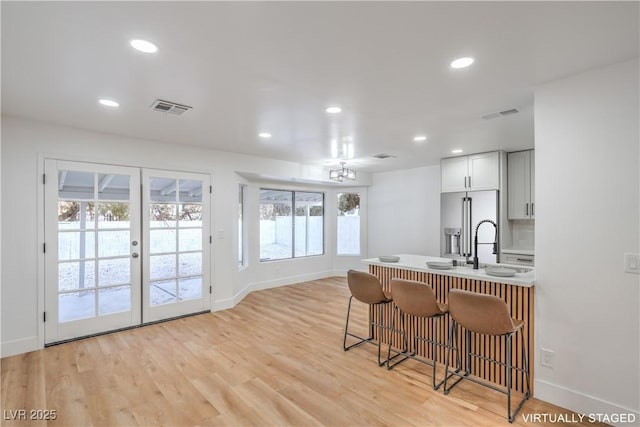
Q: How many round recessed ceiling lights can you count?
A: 7